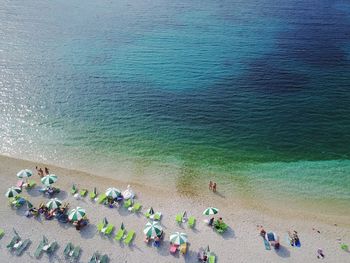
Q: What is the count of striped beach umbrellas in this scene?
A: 9